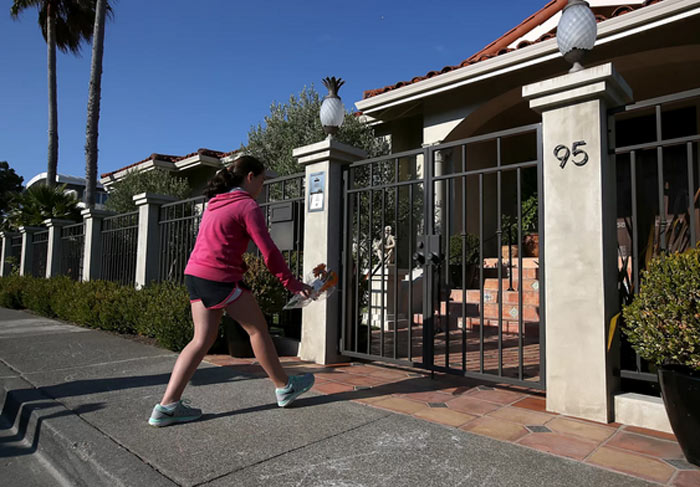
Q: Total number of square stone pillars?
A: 7